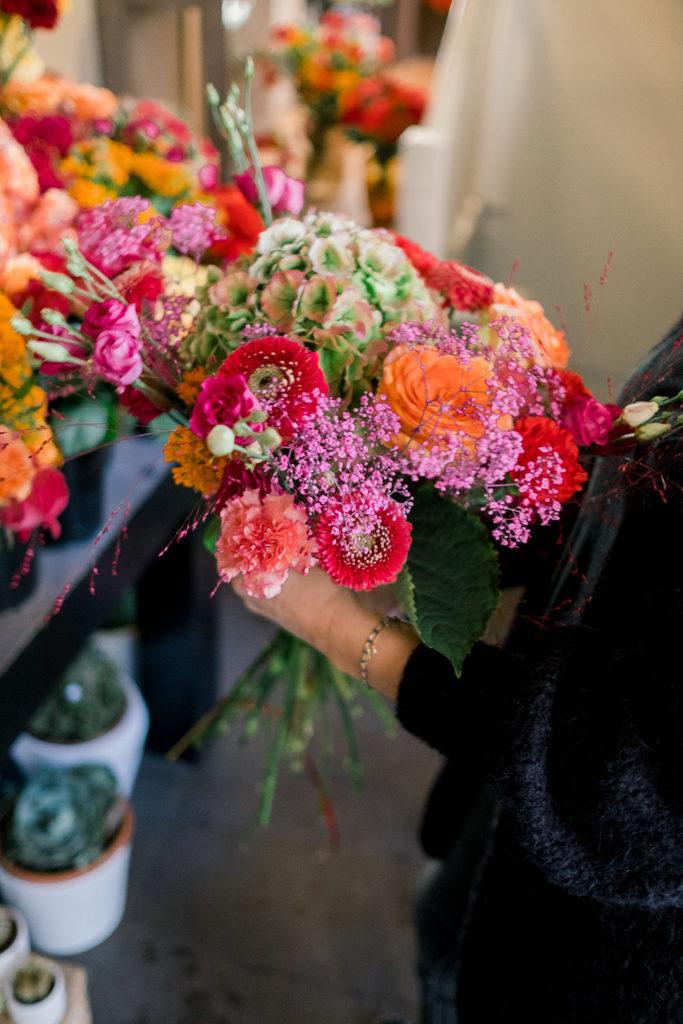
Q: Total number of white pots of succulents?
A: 4